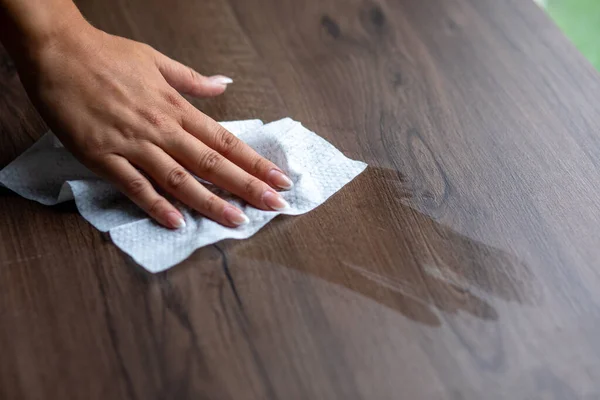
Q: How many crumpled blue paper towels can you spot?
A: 0